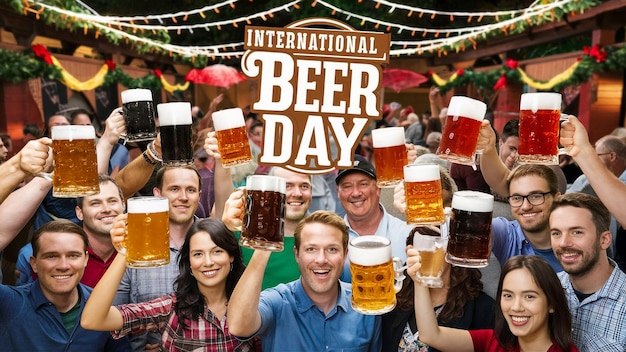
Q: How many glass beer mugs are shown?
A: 13